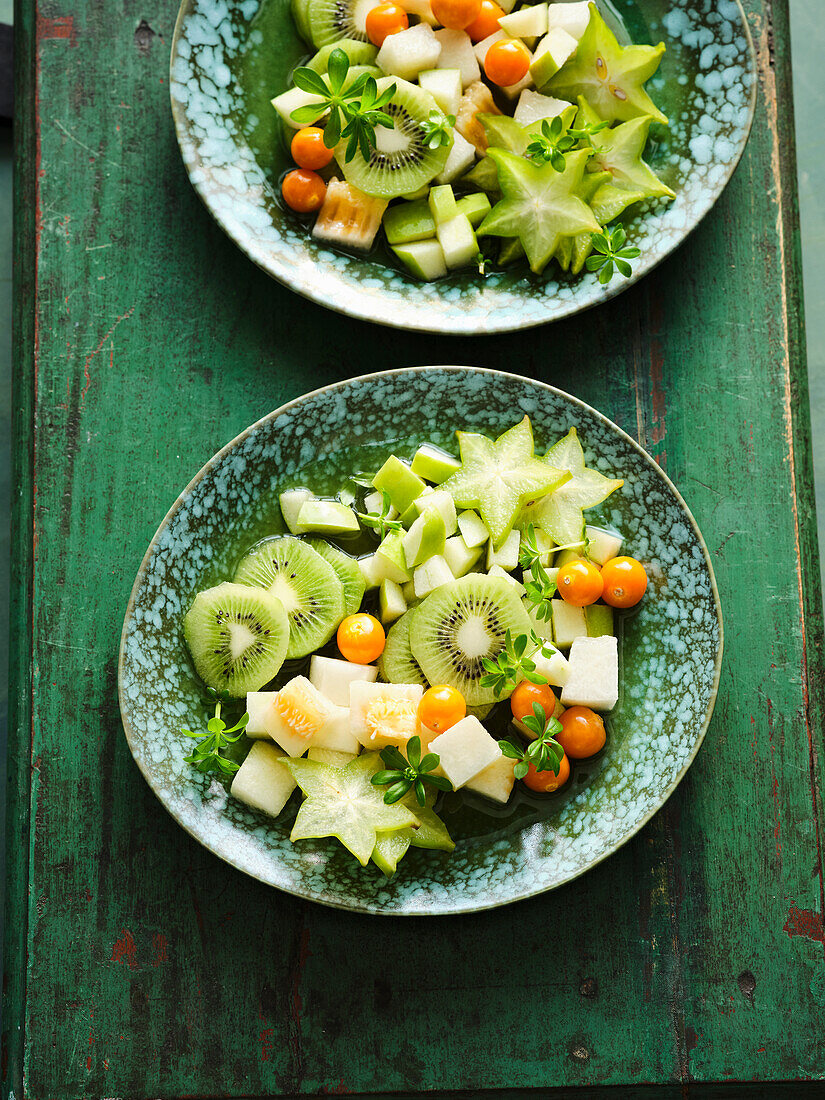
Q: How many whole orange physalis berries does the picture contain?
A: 13